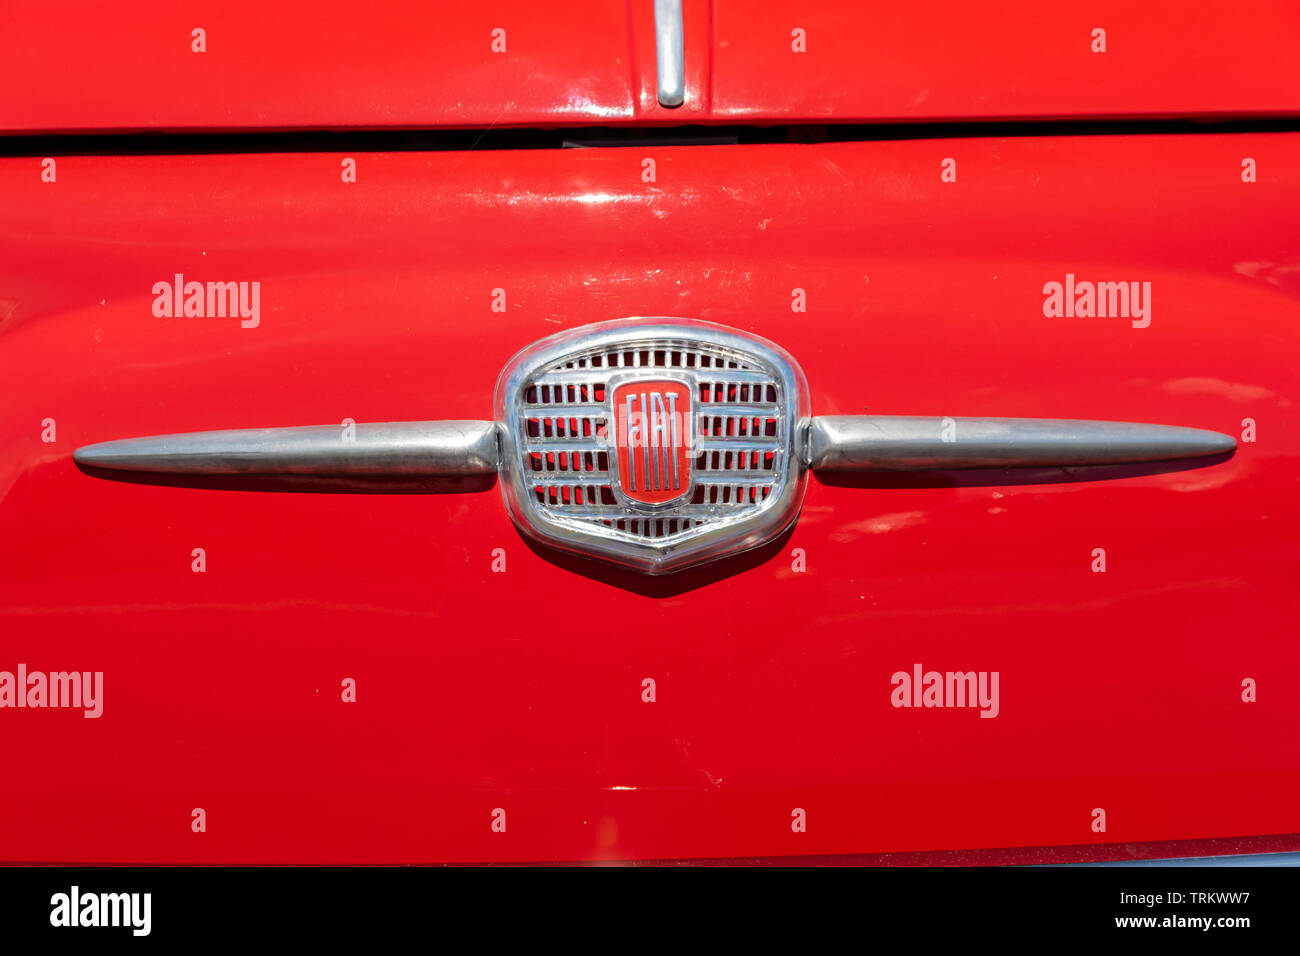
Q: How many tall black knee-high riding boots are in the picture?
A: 0